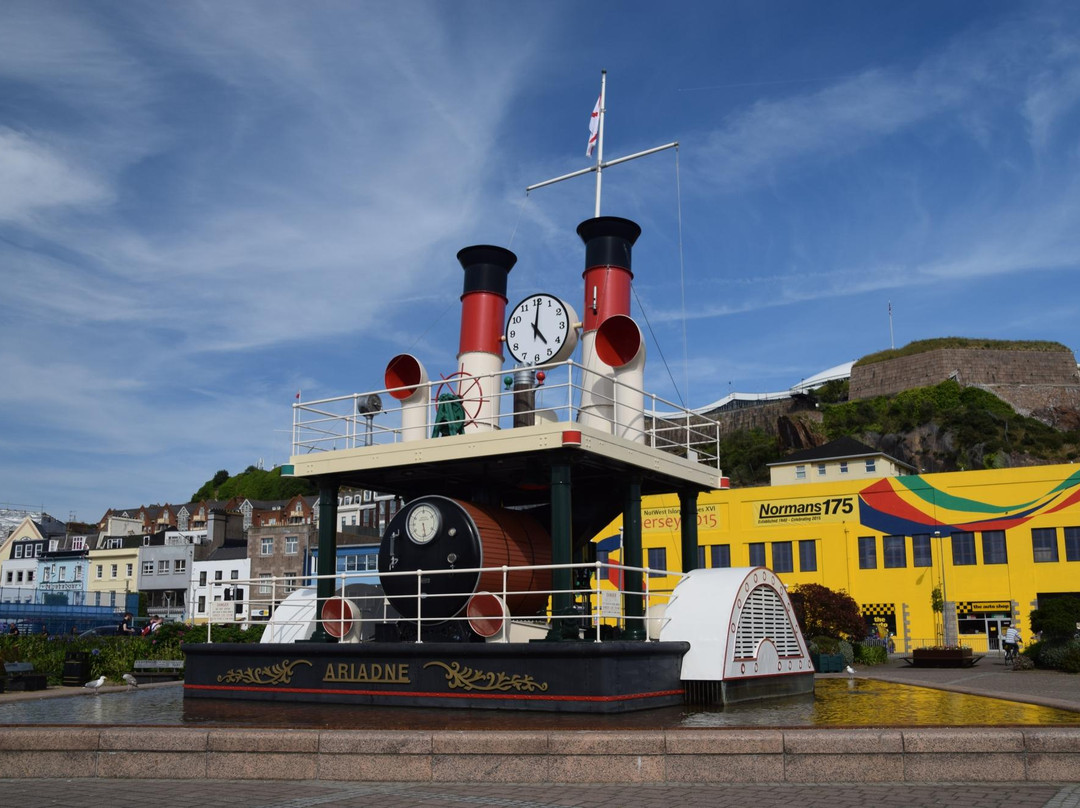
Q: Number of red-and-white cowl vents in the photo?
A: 4